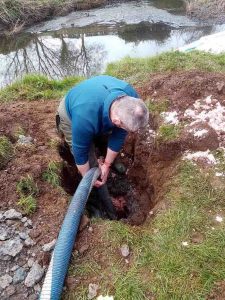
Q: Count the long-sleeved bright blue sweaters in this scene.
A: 1